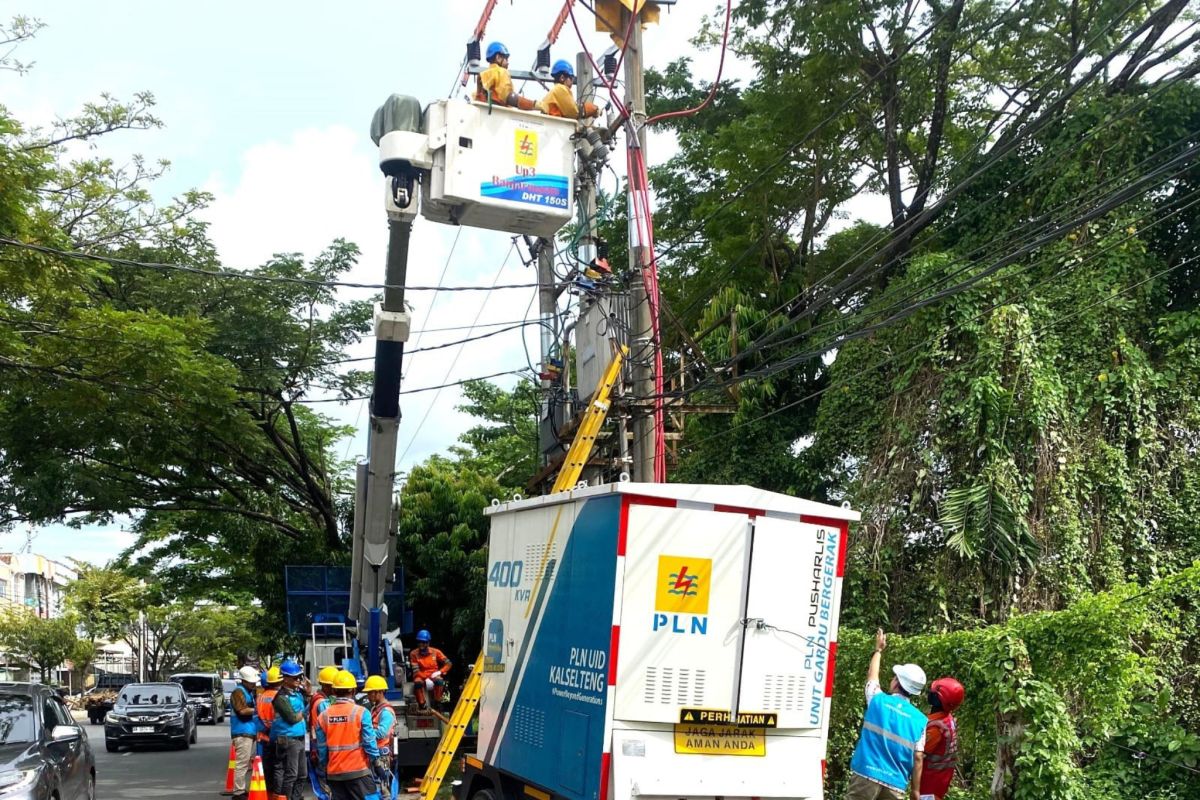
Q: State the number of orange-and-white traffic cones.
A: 2